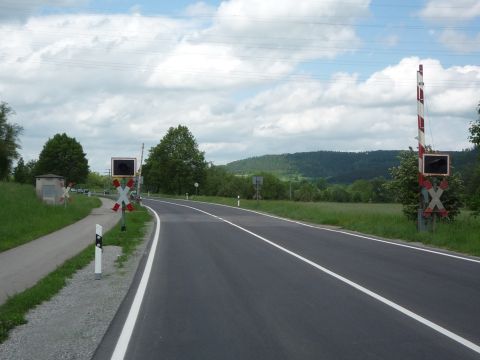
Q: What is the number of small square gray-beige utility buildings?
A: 1